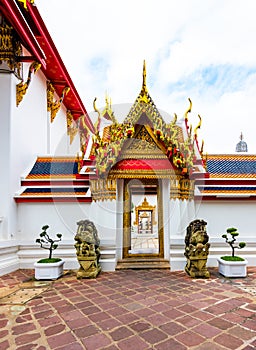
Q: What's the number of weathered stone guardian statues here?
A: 2